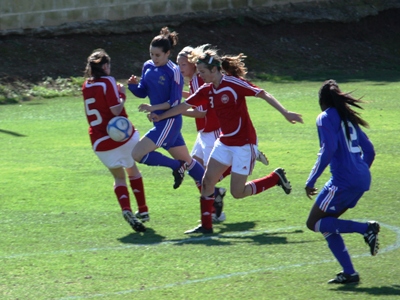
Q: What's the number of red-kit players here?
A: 3